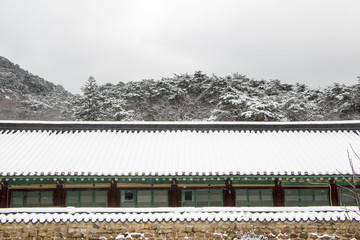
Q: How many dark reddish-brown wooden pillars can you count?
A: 7